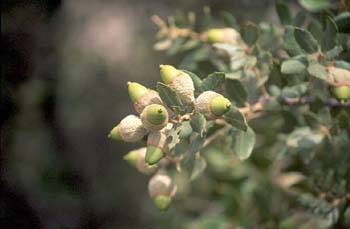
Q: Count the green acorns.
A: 10